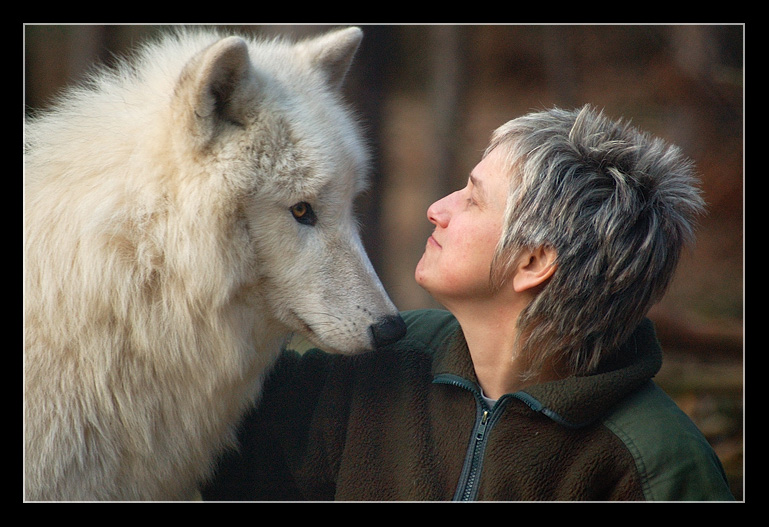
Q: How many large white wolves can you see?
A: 1